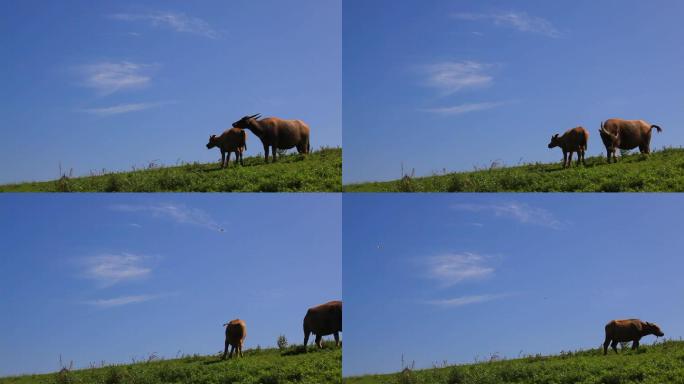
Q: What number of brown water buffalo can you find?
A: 7